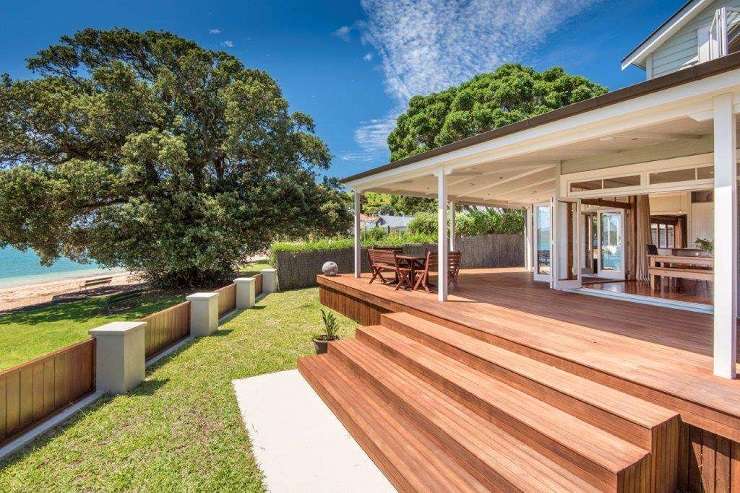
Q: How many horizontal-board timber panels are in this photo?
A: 0